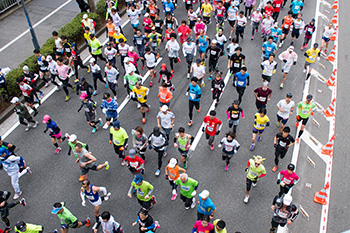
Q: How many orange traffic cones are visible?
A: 8